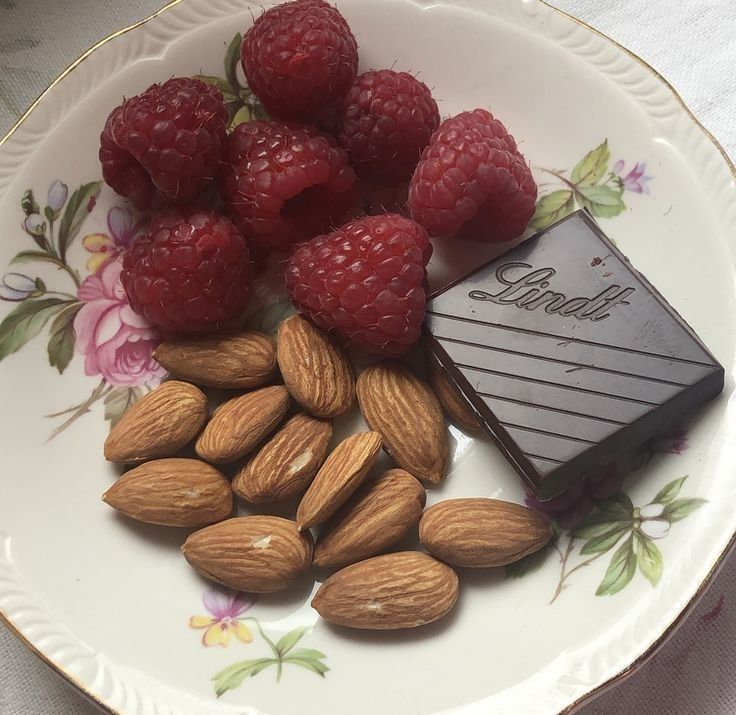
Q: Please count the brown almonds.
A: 13